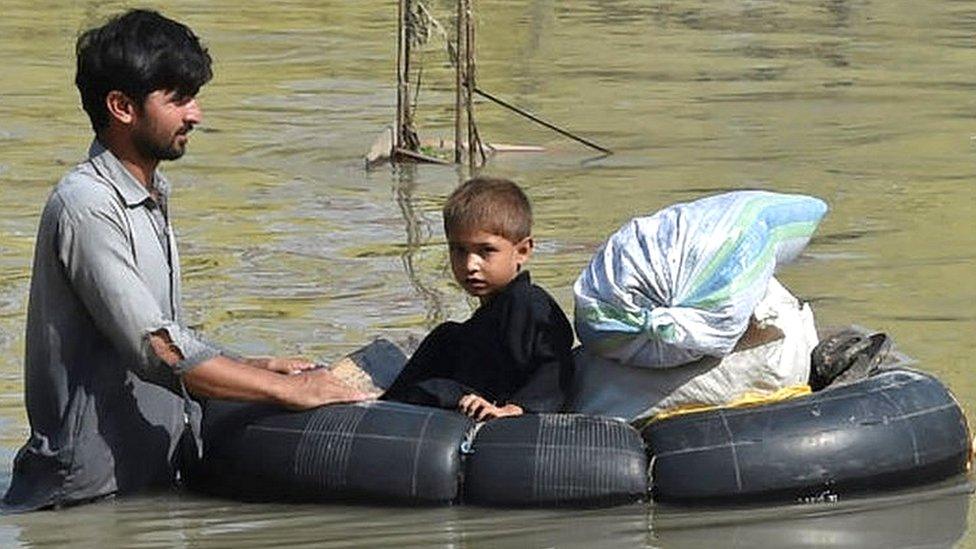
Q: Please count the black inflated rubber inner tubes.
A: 3